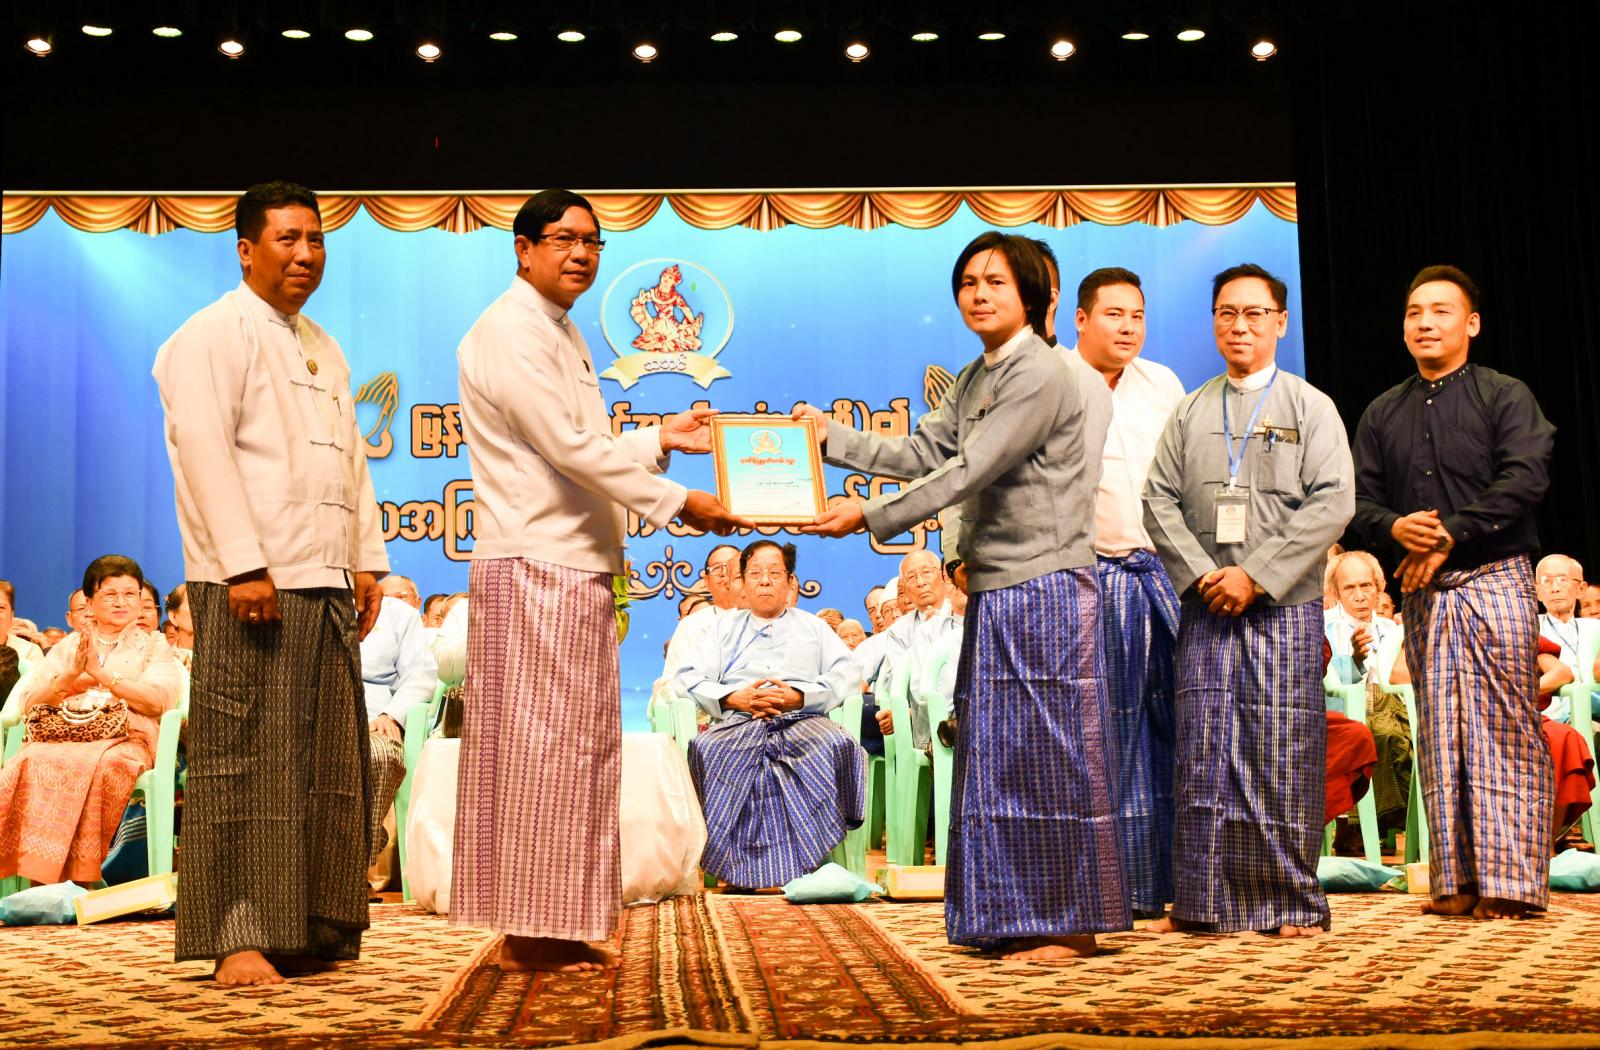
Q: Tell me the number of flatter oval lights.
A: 12